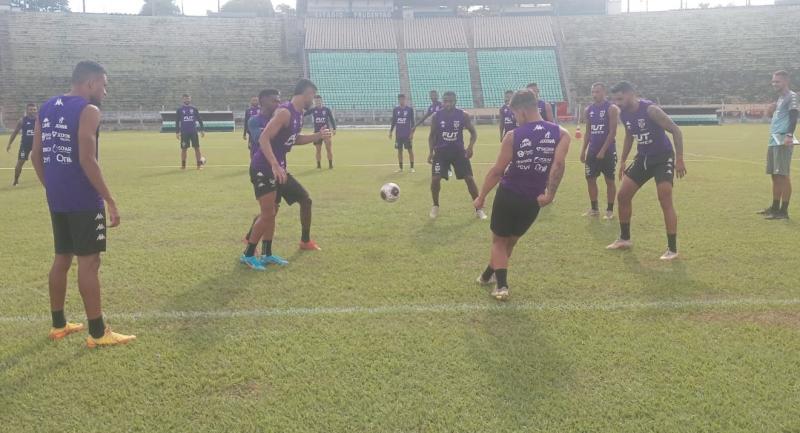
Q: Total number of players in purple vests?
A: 15